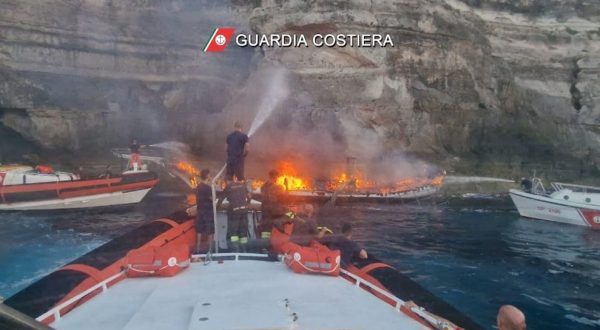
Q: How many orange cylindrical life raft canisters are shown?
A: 2